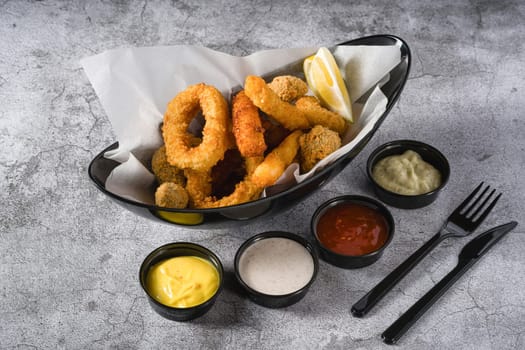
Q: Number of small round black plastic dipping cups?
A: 4